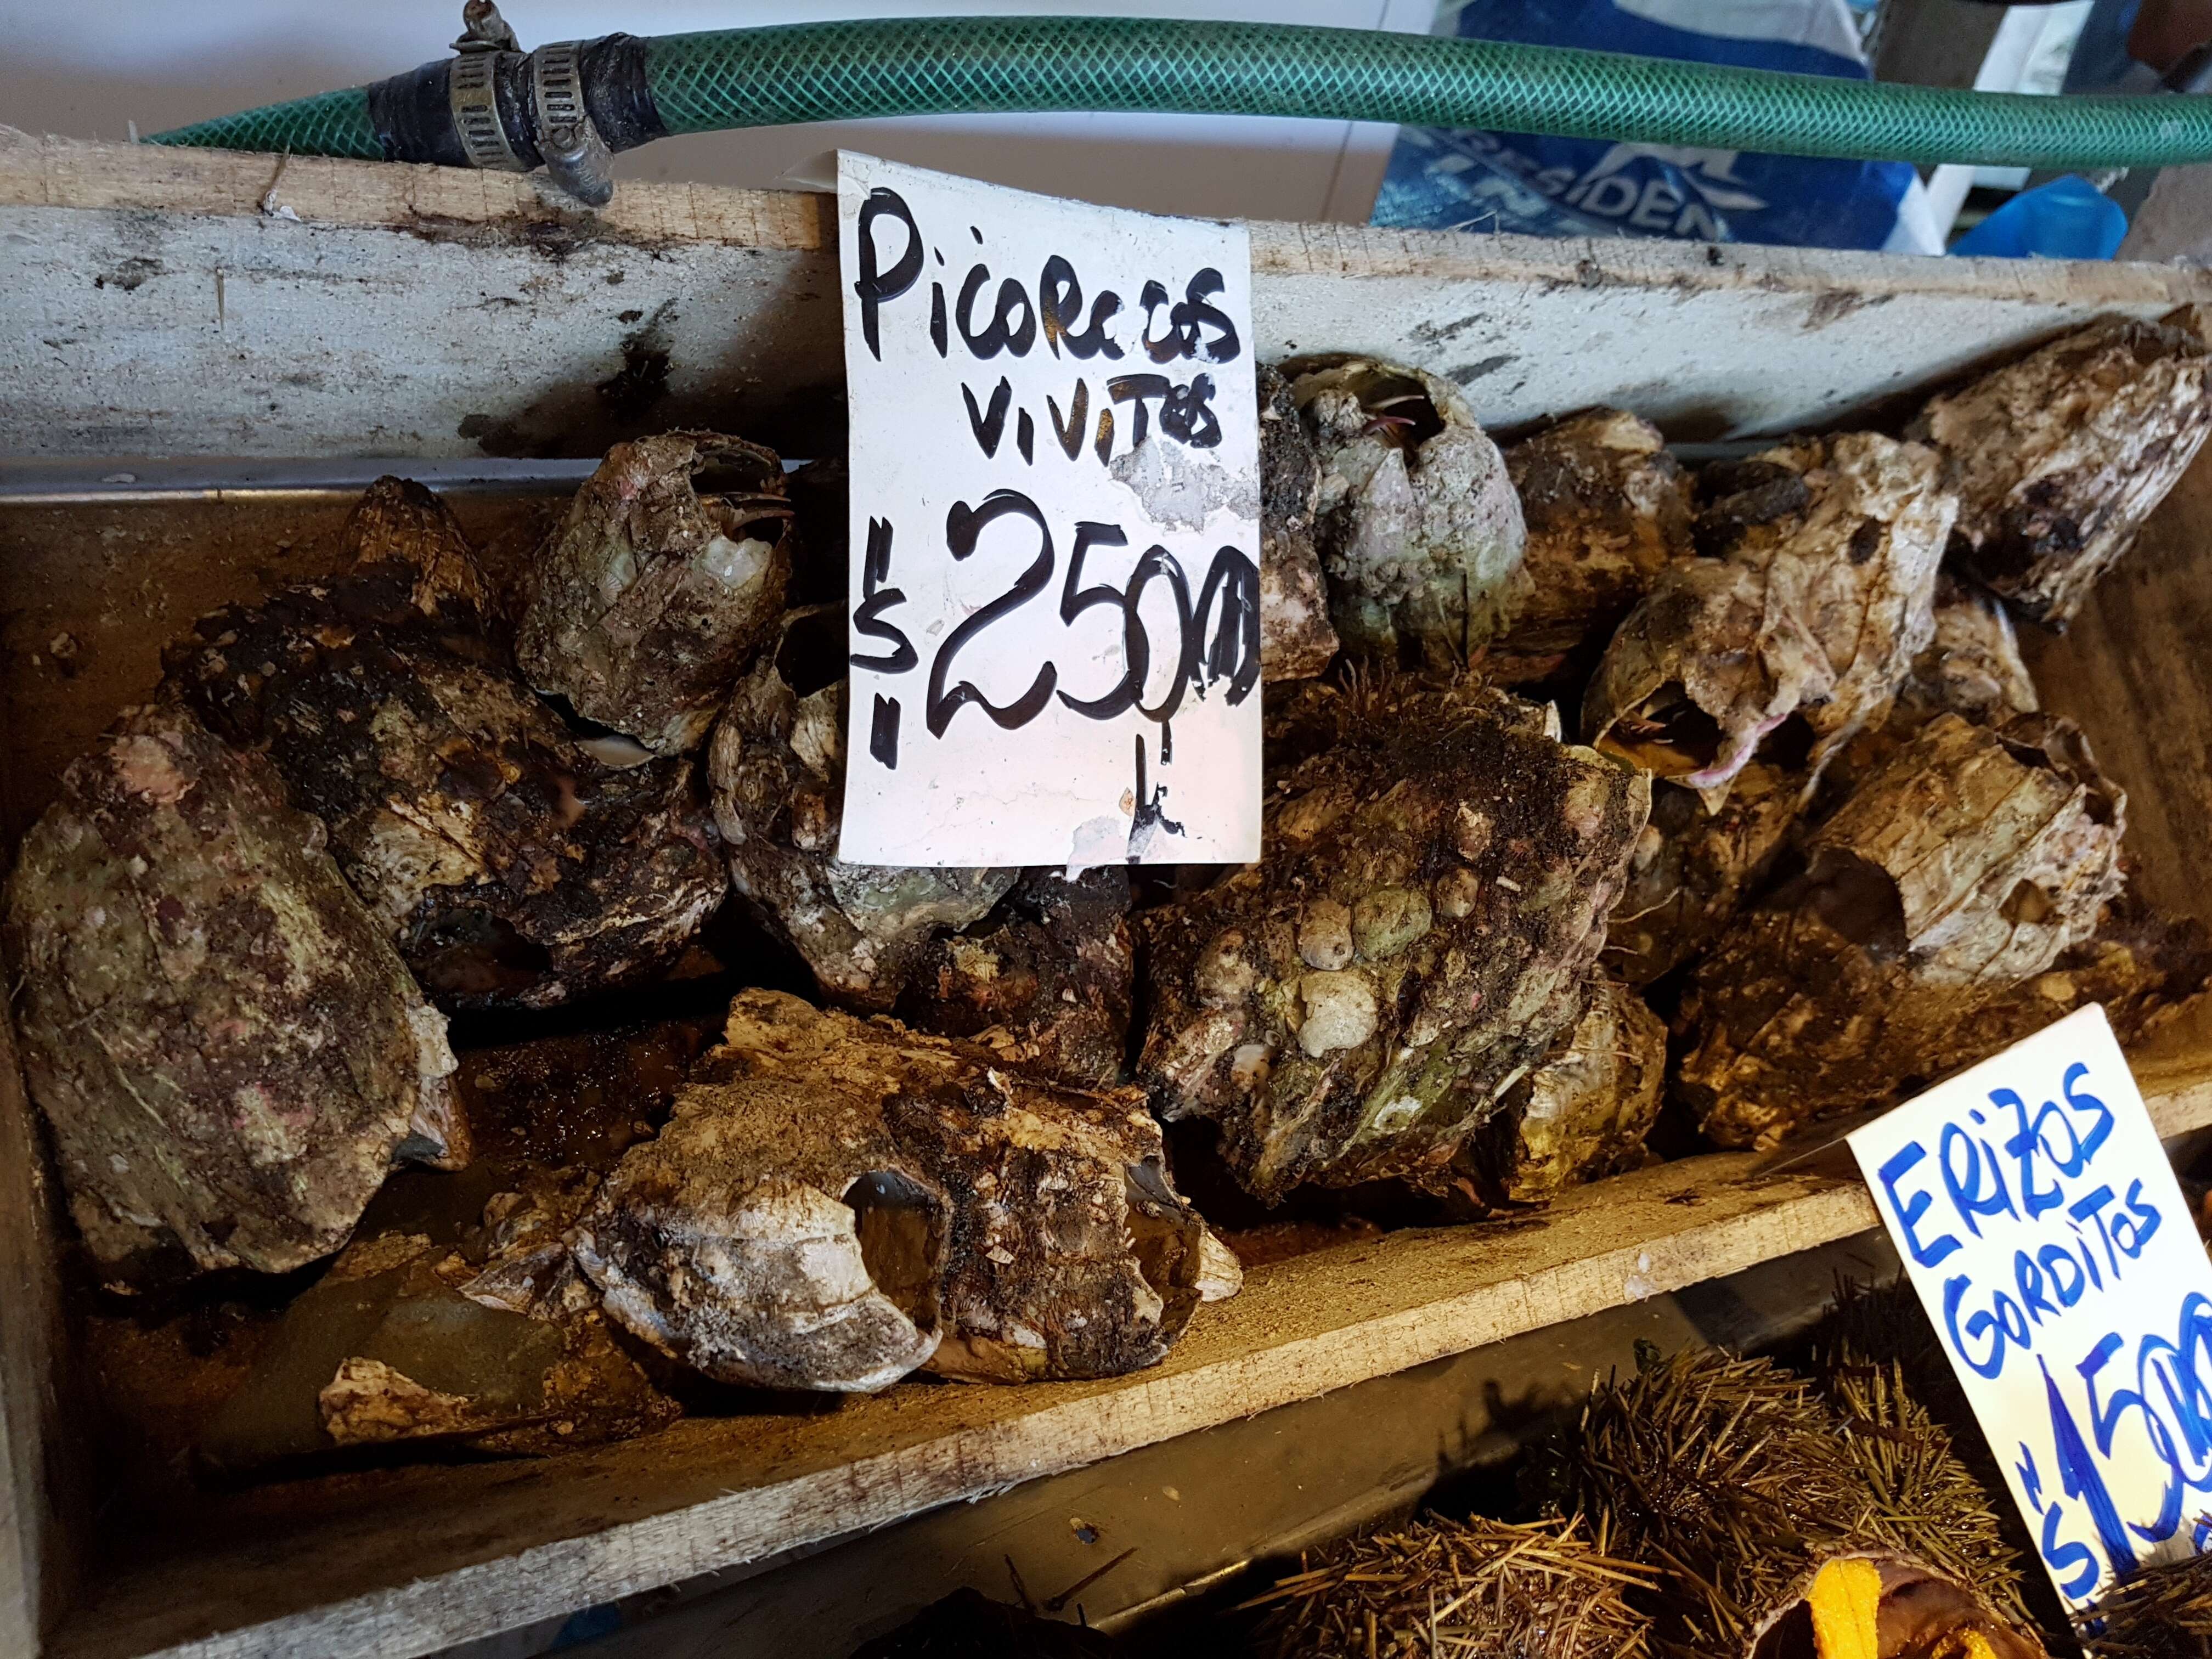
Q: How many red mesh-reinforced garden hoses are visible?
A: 0